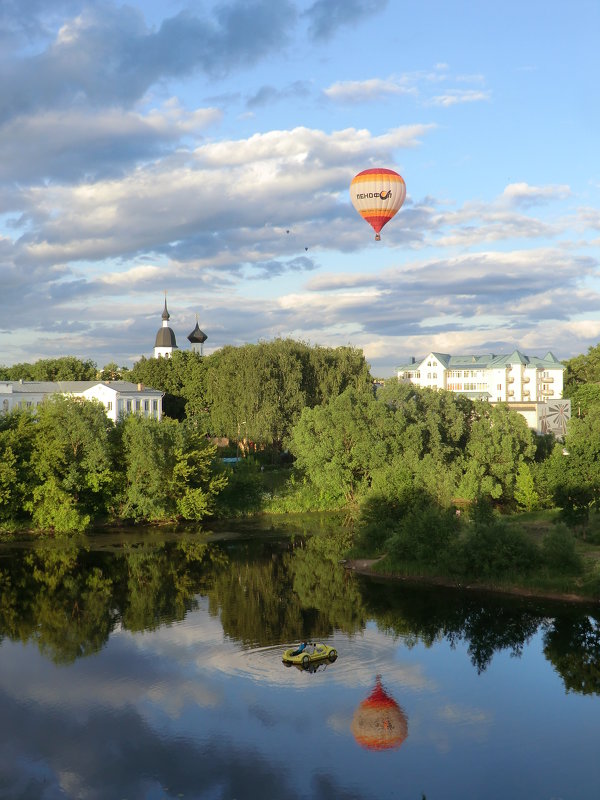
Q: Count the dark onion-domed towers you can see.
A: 2